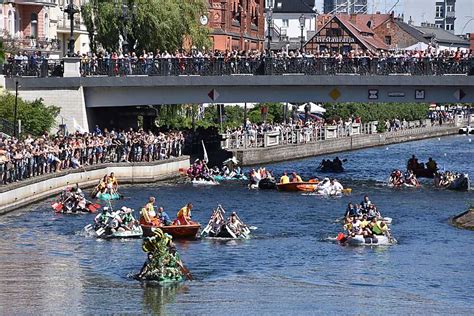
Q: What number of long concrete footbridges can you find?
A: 1